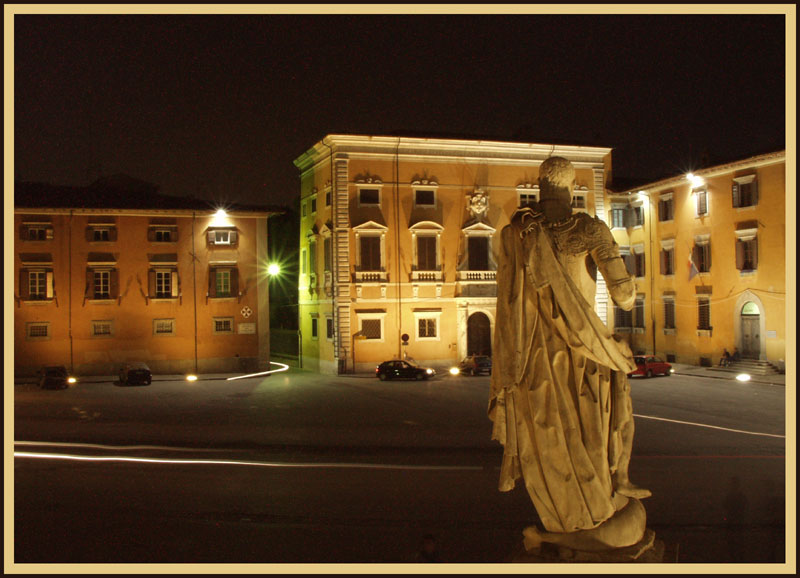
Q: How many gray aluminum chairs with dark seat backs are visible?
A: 0